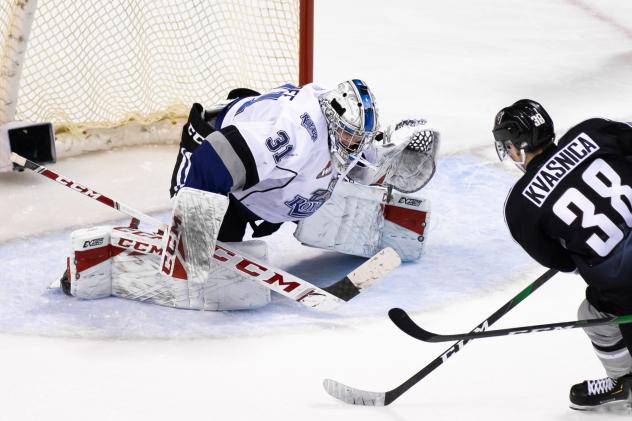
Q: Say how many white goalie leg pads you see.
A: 2